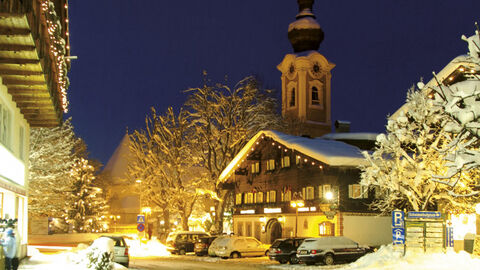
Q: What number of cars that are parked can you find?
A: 6